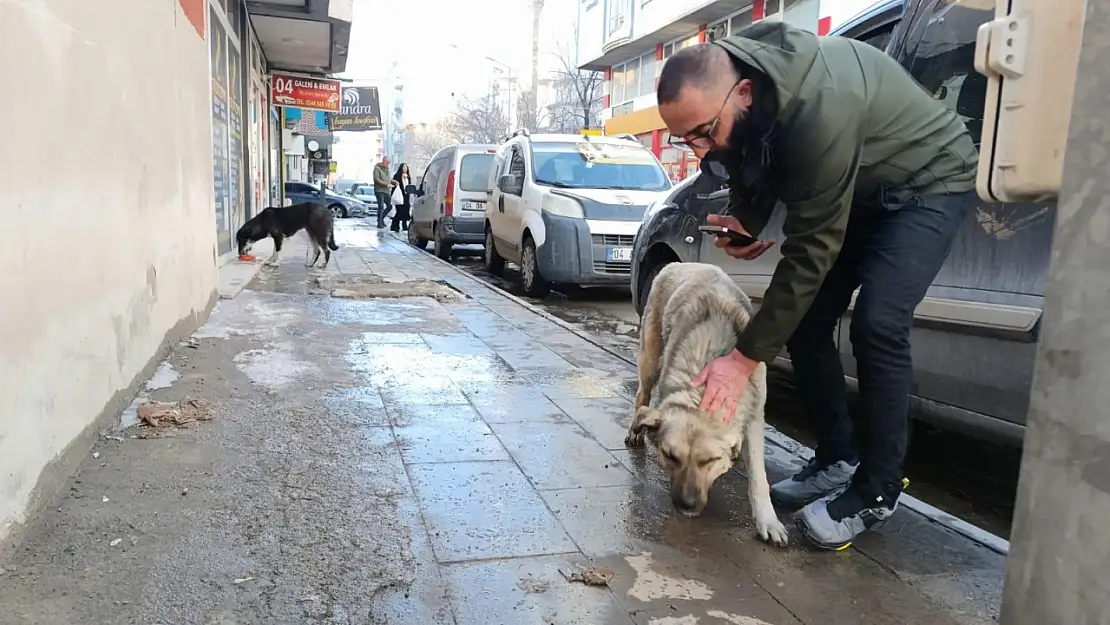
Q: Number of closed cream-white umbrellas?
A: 0